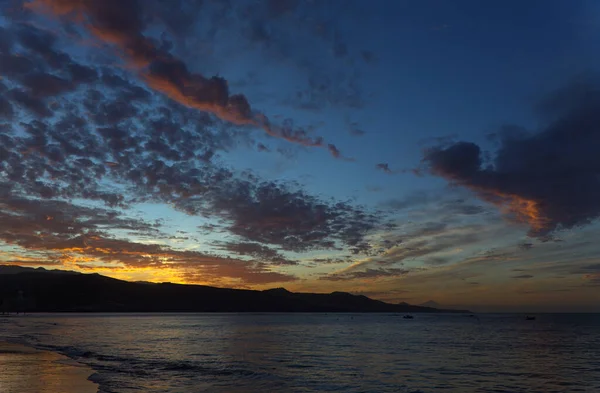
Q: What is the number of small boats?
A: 2